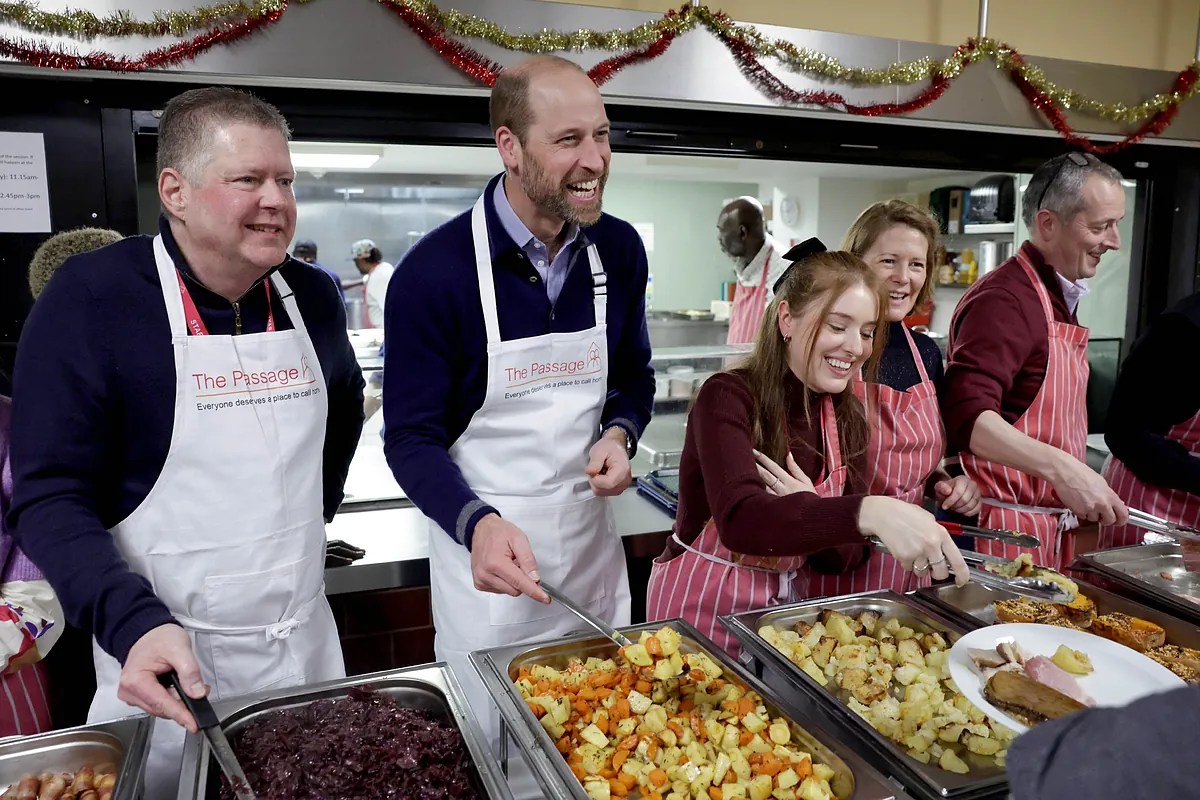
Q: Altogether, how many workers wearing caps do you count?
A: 2